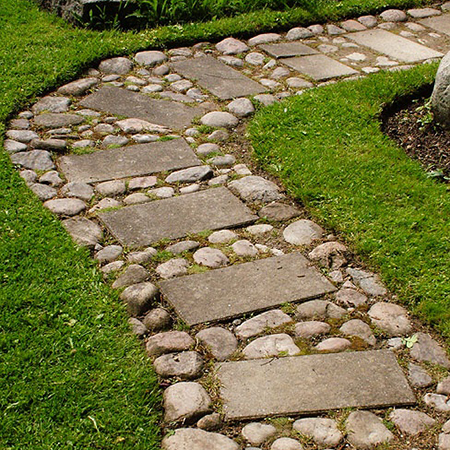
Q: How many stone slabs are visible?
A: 10